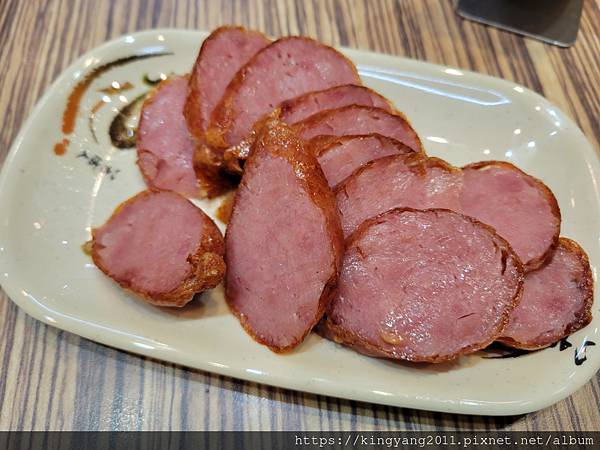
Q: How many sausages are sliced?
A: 12